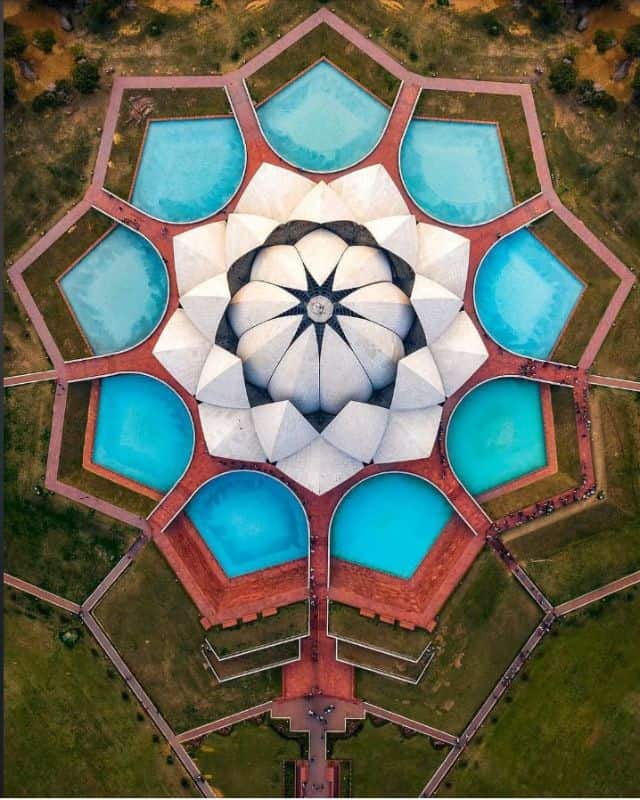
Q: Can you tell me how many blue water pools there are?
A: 9